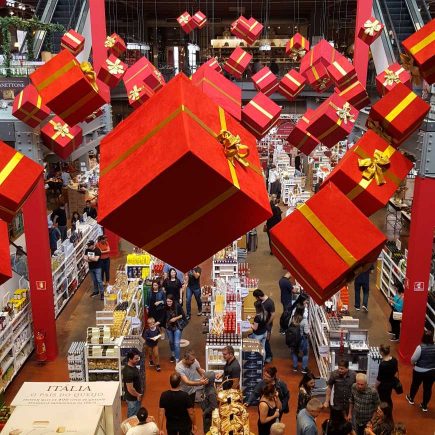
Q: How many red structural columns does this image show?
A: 4